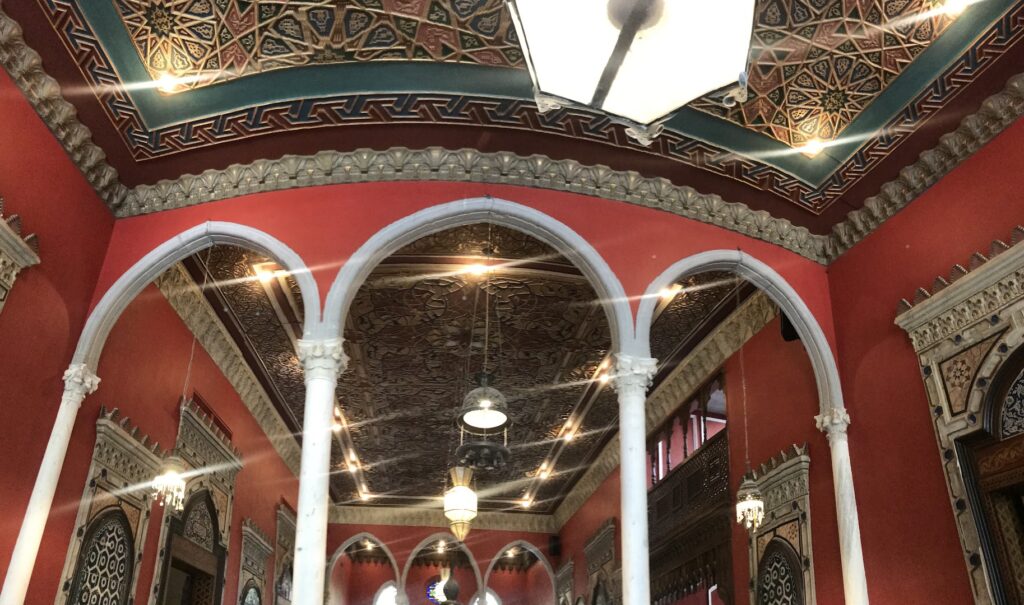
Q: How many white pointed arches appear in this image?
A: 6